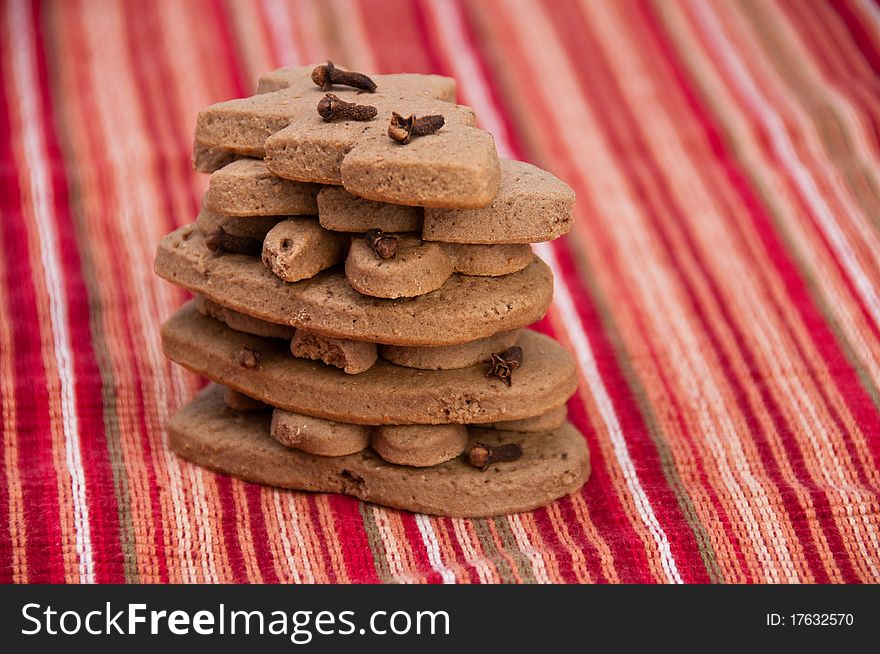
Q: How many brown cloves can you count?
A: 8